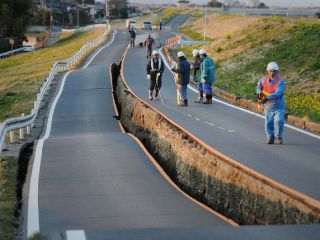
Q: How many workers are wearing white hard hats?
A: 5